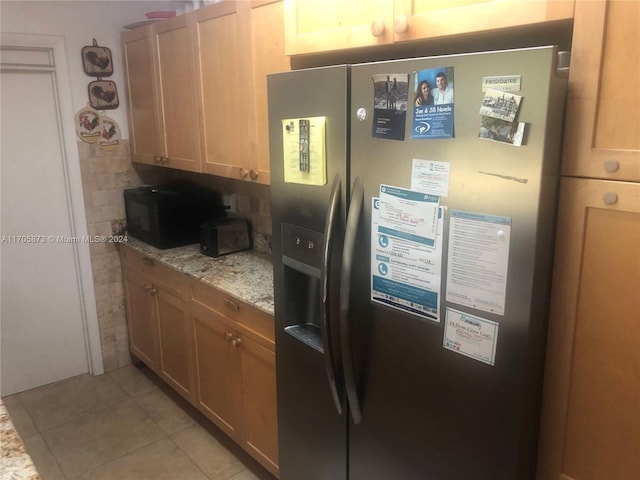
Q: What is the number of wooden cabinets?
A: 12